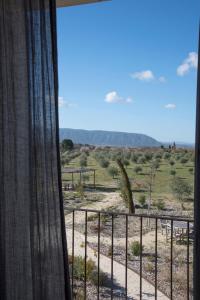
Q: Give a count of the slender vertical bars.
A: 9